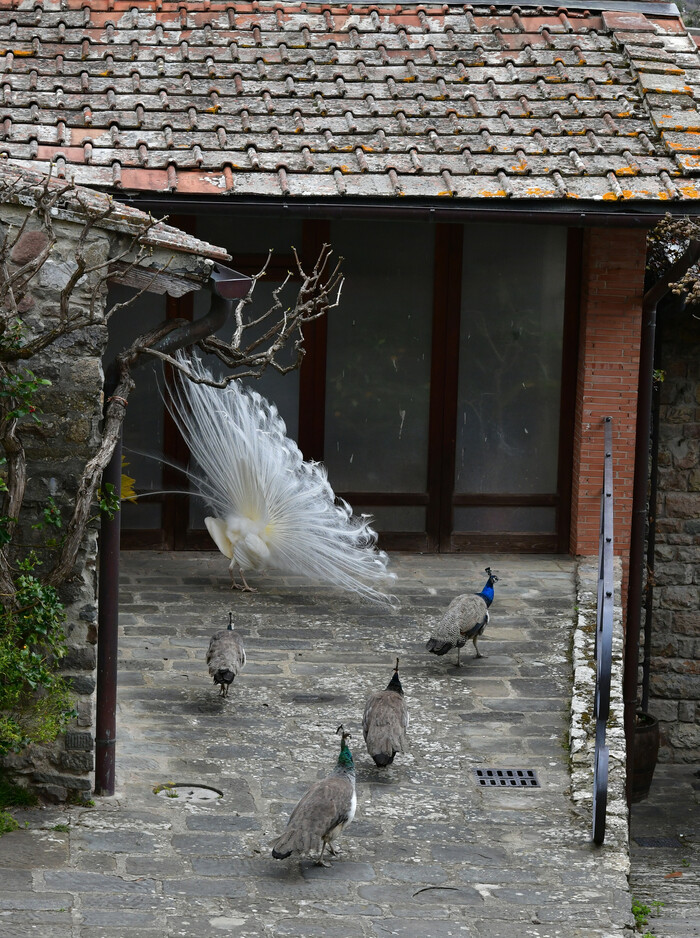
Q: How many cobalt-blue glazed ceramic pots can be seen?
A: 0